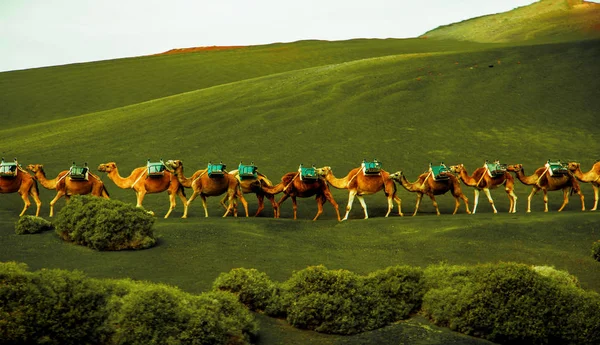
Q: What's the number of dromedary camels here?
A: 11